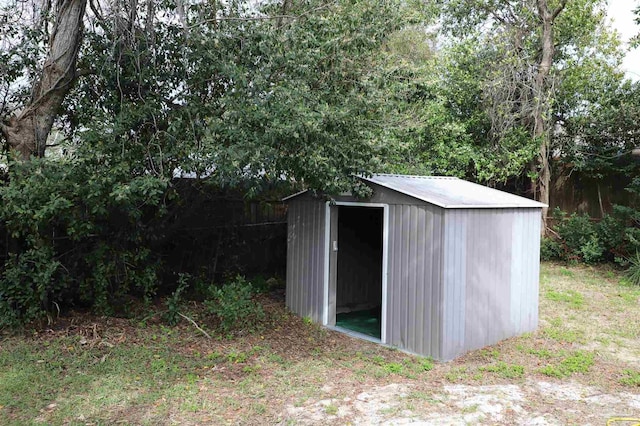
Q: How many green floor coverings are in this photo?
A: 1